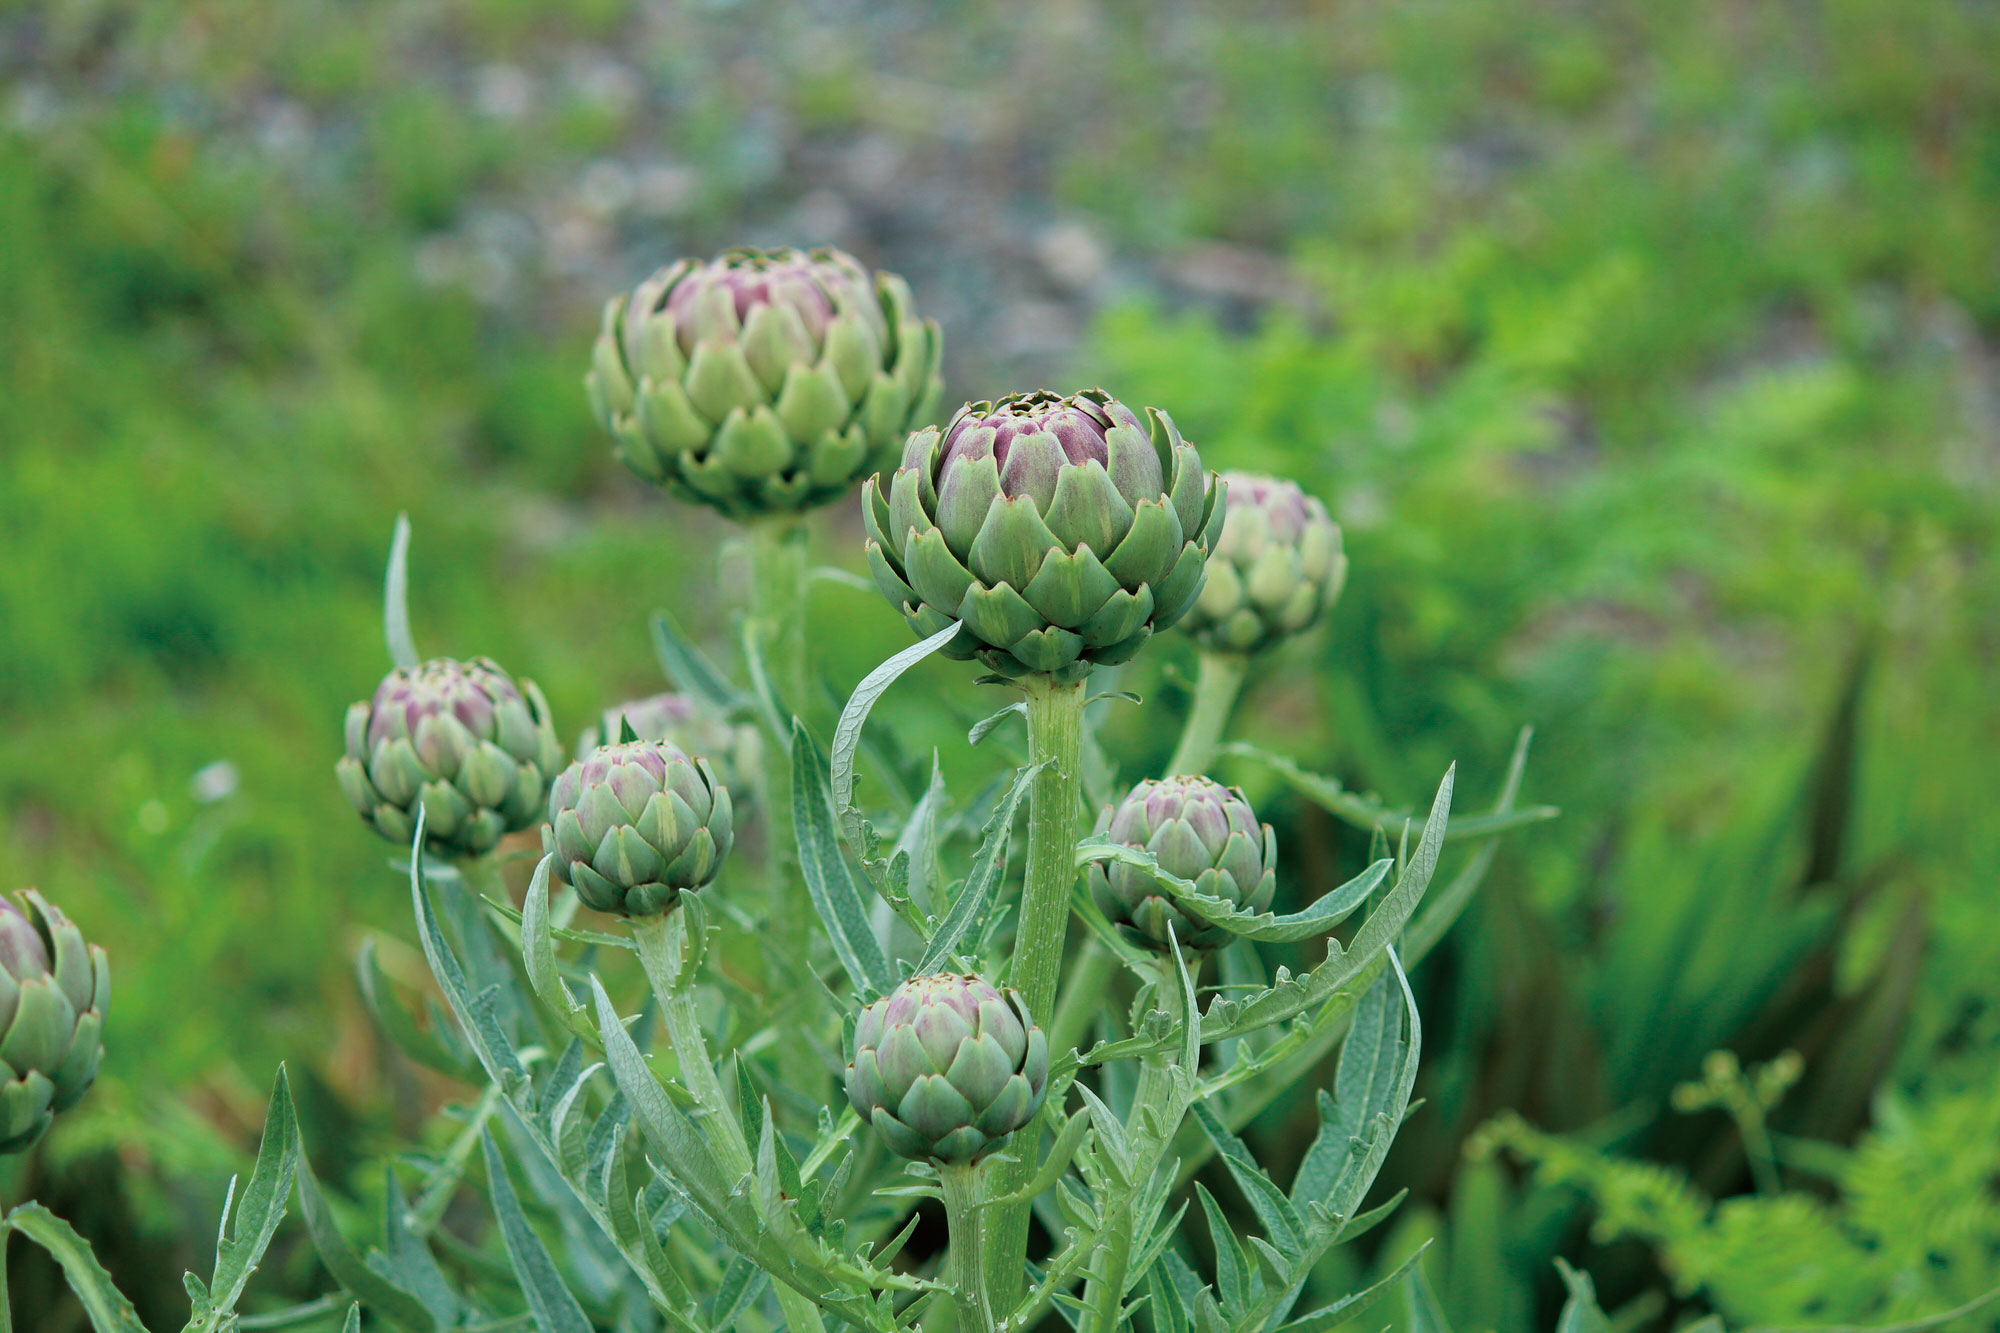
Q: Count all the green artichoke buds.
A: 9